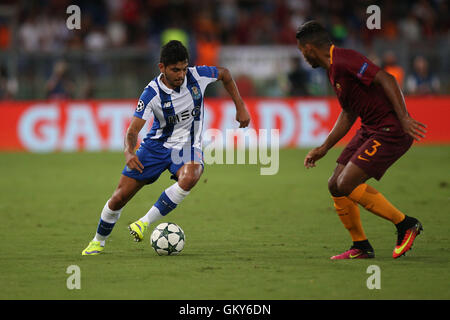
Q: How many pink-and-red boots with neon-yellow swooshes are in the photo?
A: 2